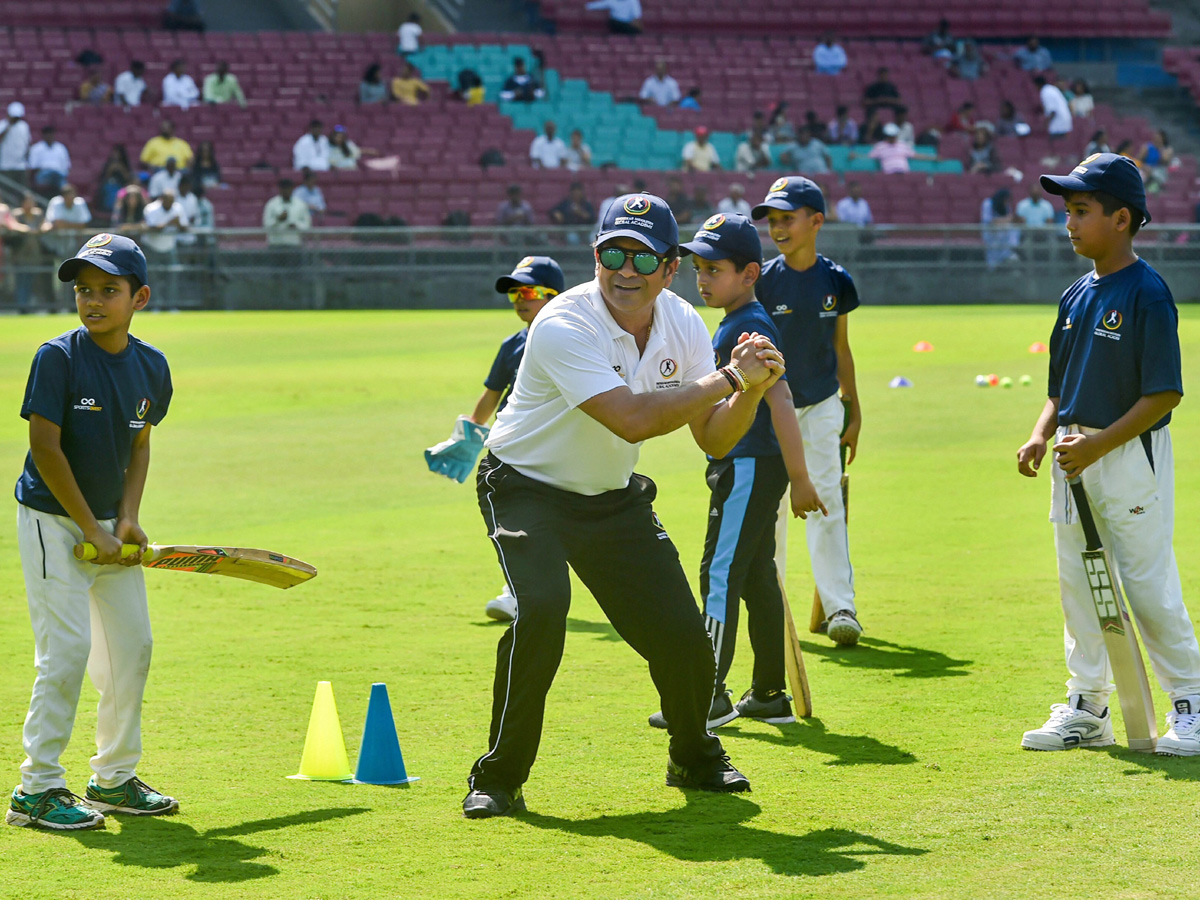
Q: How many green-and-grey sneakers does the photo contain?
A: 2